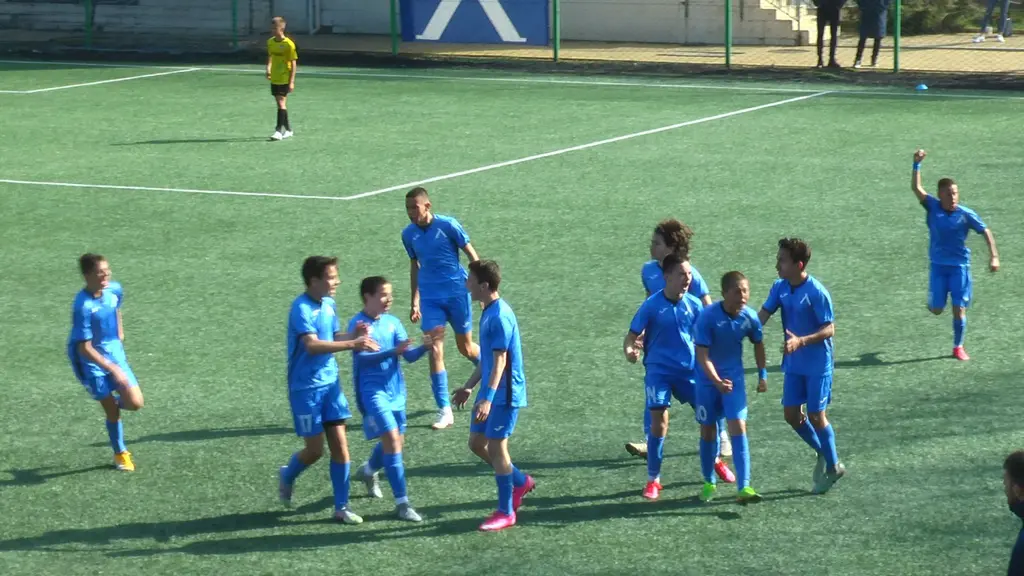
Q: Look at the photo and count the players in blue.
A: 10